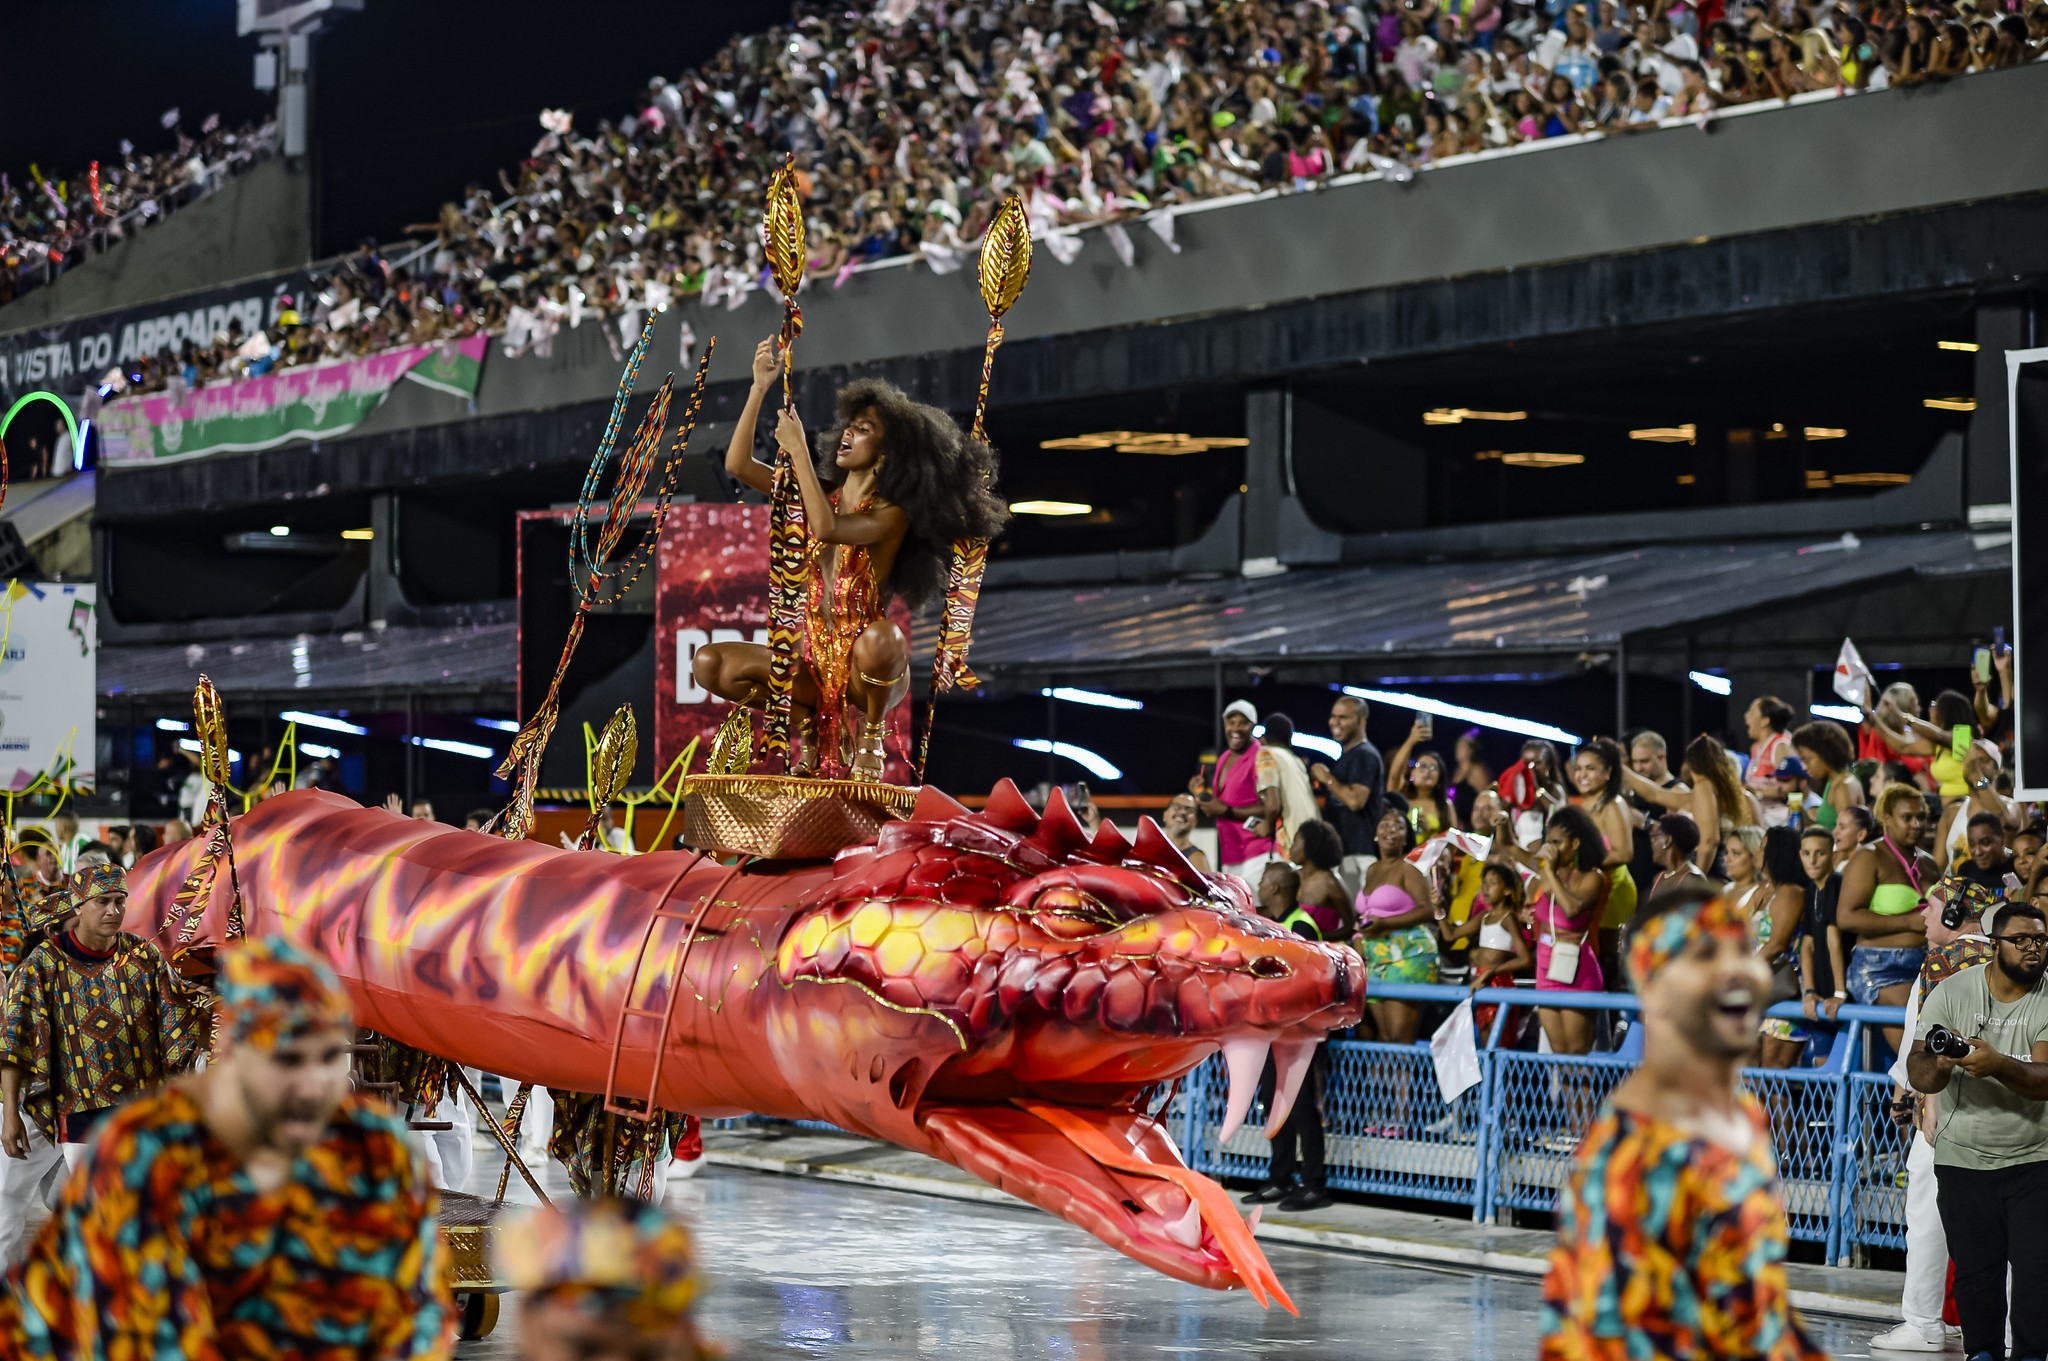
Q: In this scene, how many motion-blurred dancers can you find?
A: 3